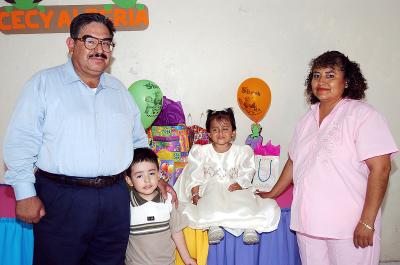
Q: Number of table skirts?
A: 3